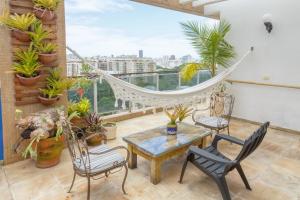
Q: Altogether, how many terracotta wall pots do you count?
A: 5